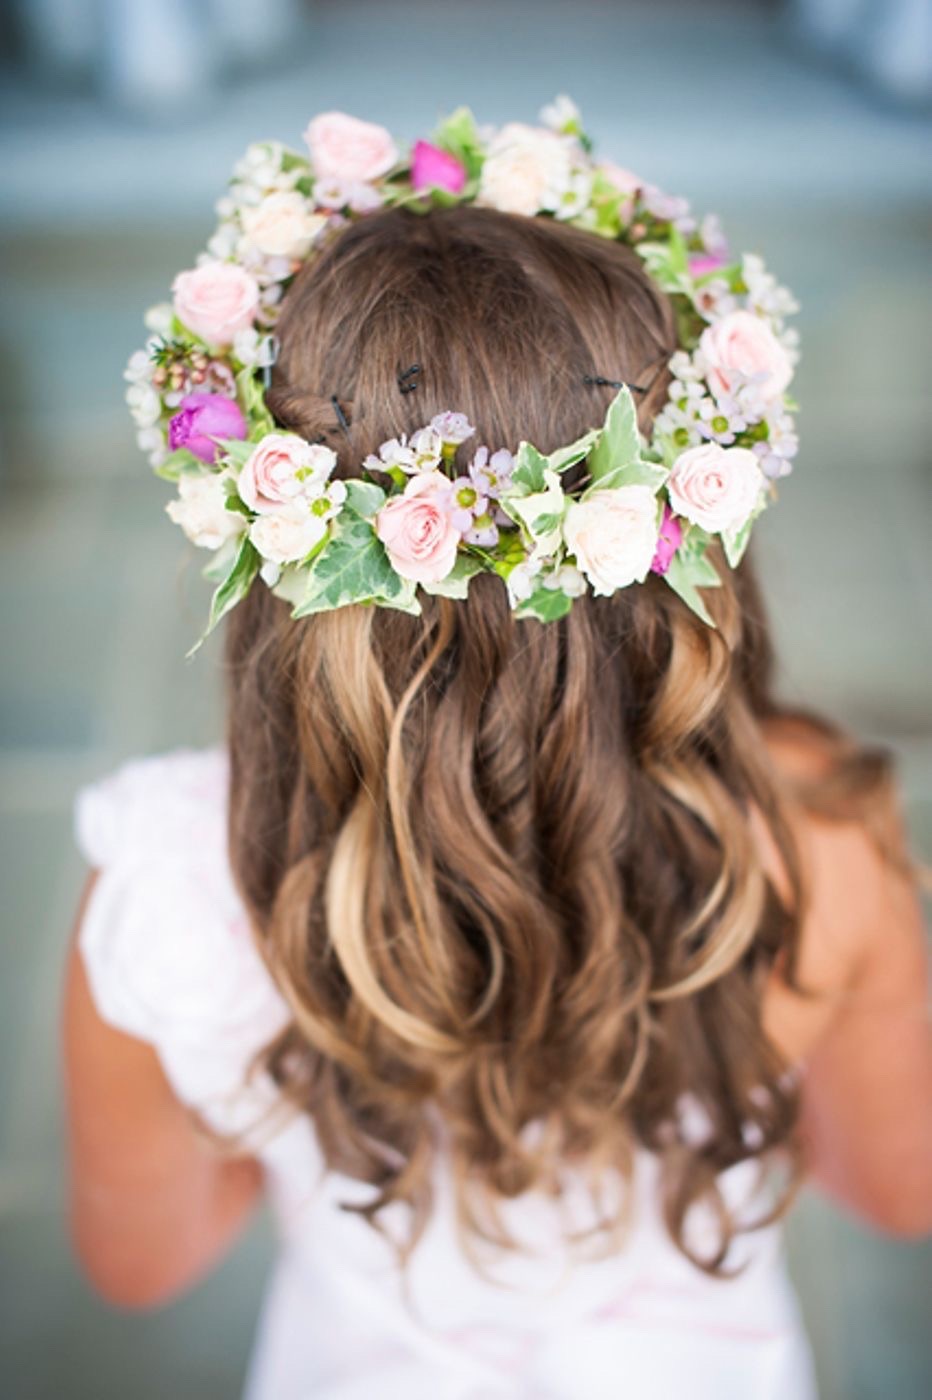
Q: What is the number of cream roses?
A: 5